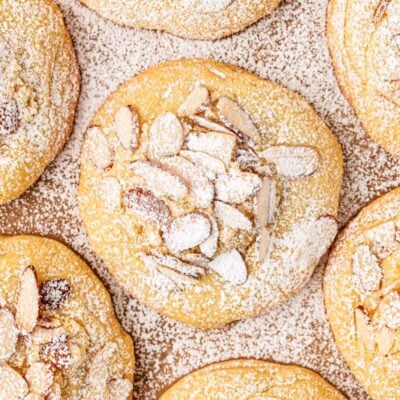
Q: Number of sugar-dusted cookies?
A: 7